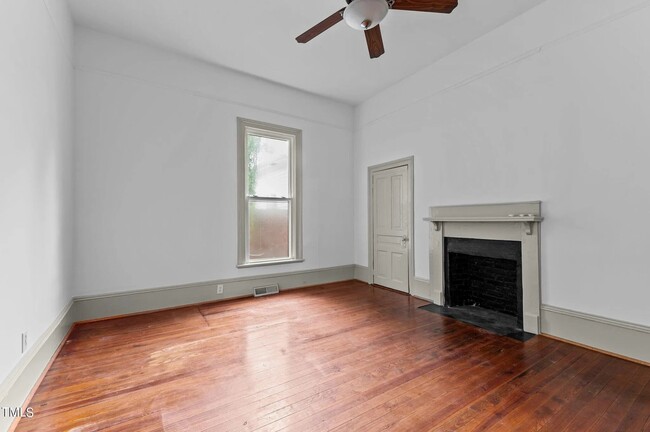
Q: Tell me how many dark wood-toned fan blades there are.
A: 3